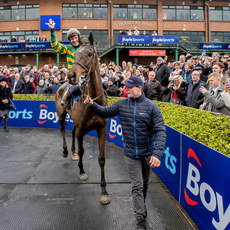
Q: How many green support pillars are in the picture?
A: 4